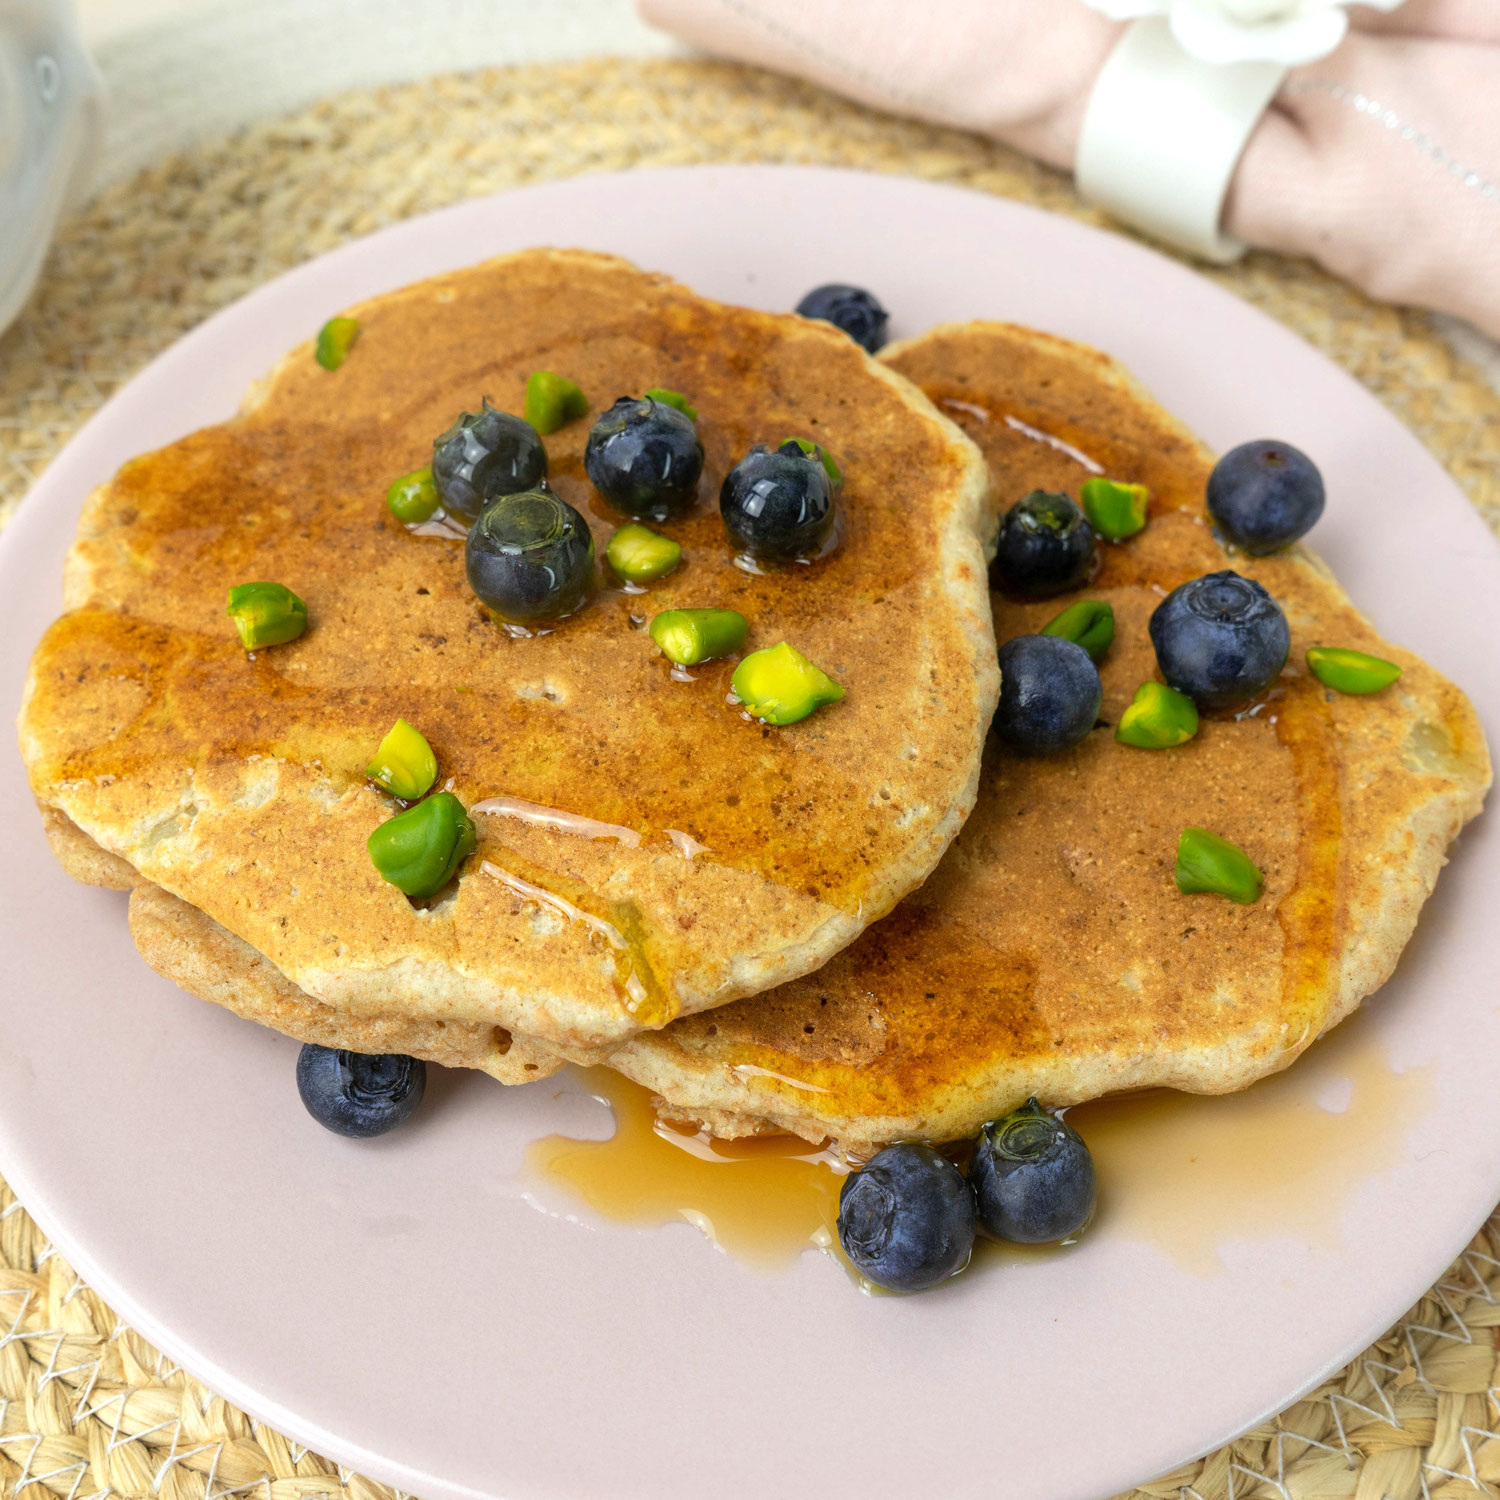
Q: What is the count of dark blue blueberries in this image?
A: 12